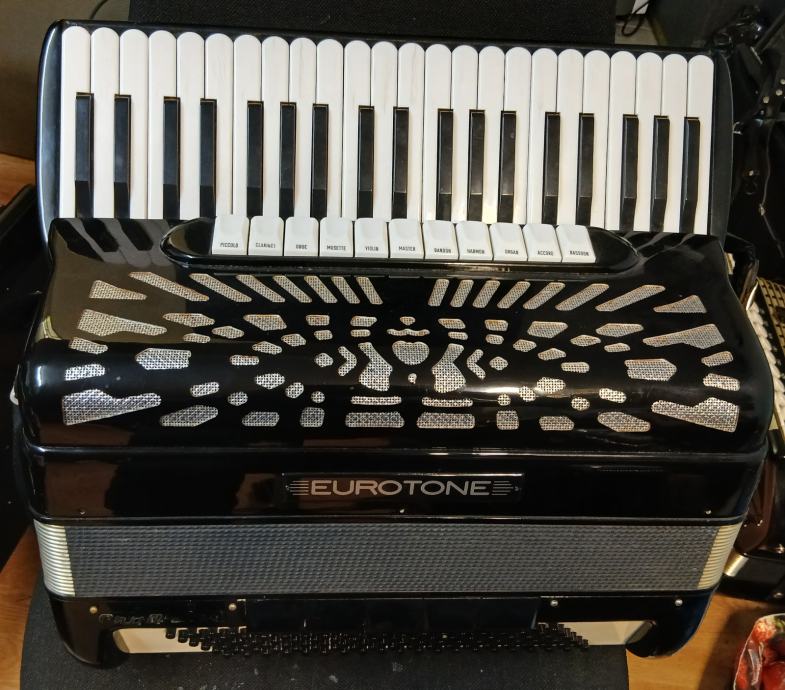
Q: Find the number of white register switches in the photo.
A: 11